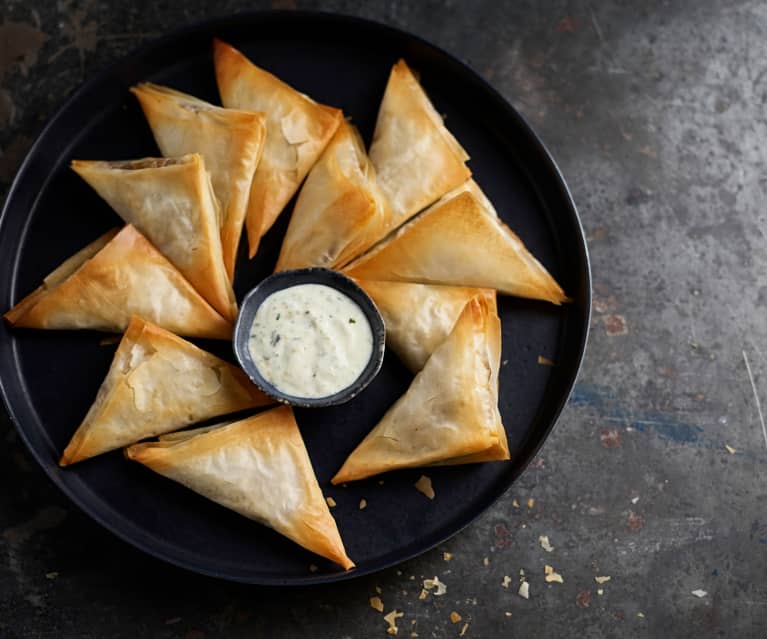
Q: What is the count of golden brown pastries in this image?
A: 11